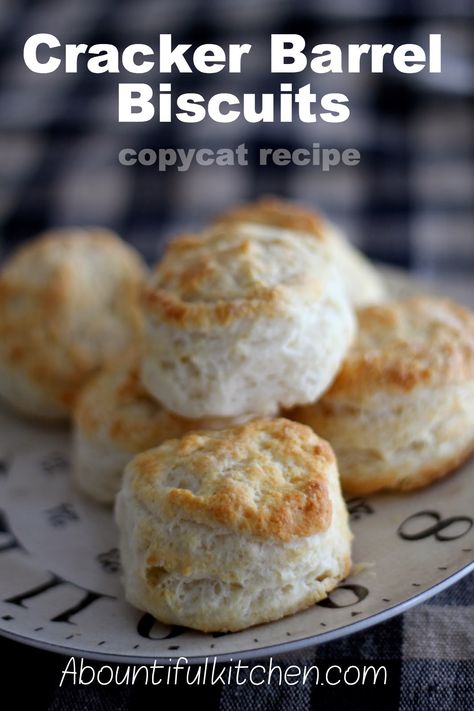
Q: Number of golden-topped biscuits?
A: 6